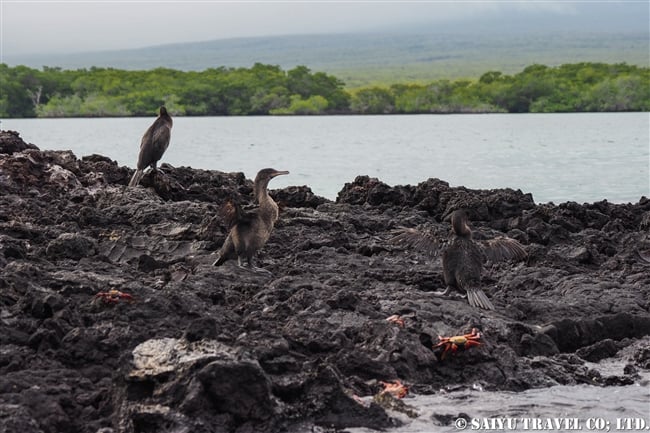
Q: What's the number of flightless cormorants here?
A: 3